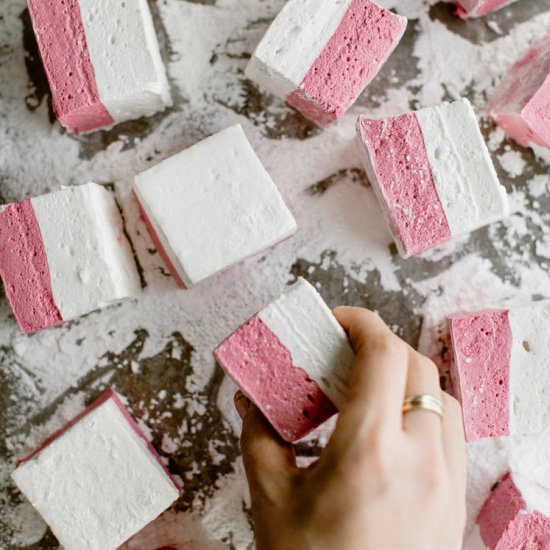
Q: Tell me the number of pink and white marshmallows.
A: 11